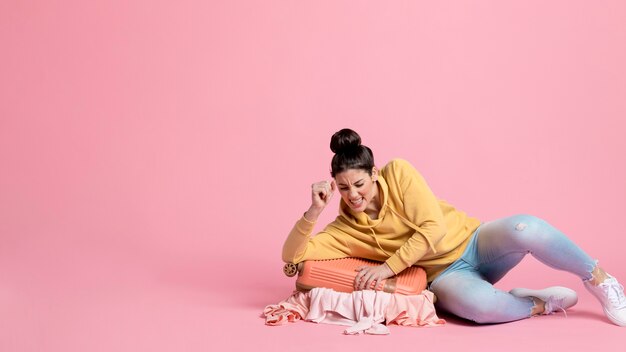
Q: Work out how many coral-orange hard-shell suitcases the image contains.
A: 1